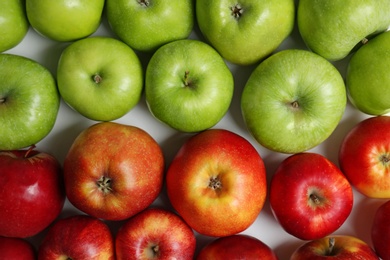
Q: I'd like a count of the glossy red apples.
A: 11